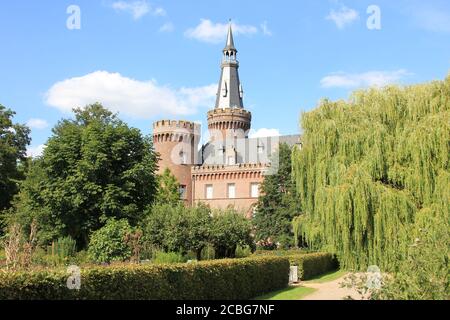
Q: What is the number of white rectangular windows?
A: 3